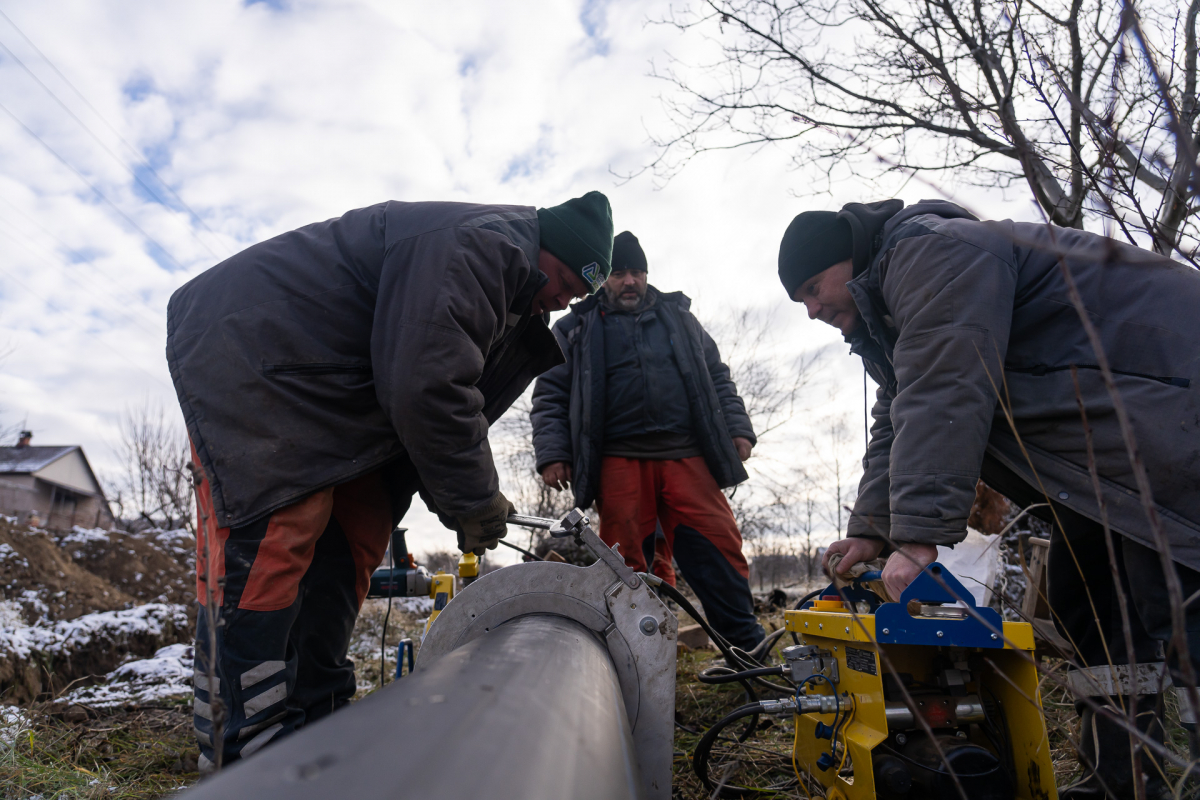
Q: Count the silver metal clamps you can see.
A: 1